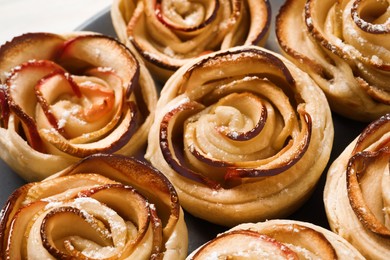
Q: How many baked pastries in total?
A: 7